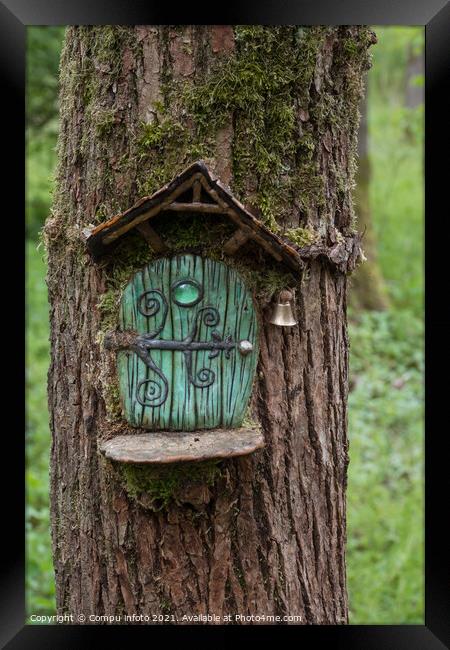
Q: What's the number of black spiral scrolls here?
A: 4